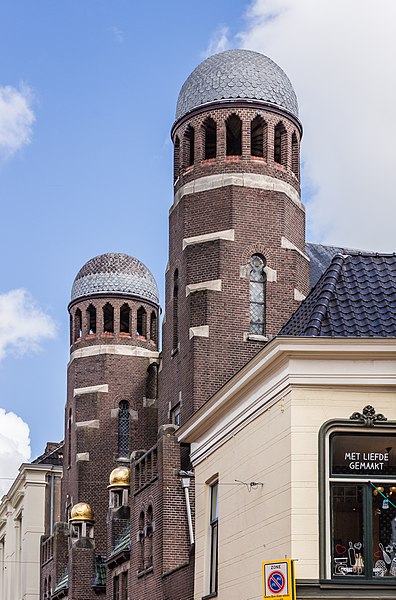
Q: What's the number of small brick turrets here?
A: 2